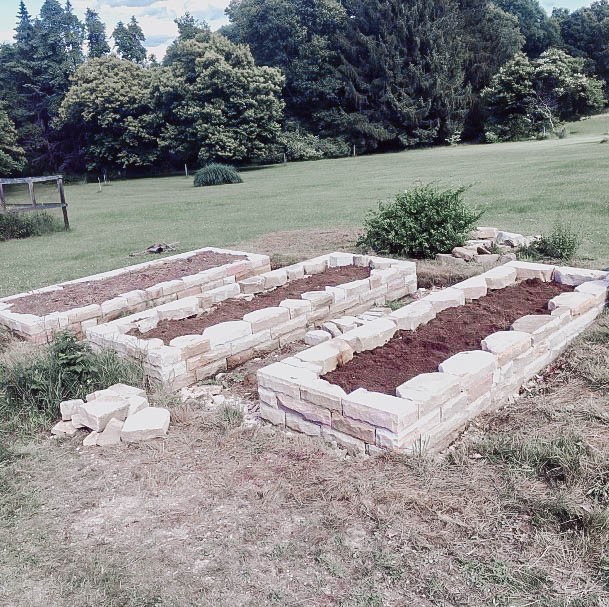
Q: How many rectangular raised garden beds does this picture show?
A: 3